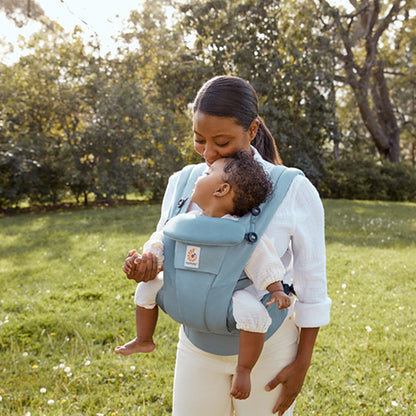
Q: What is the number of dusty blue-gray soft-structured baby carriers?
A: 1